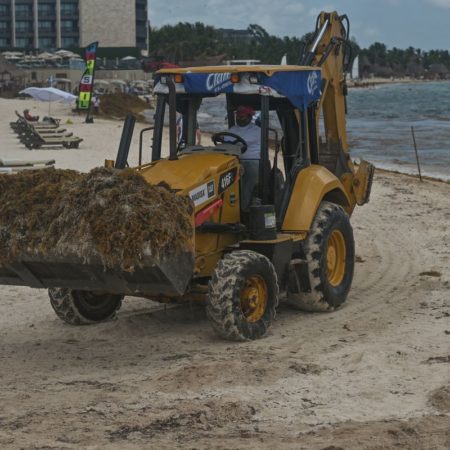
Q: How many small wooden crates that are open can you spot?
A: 0